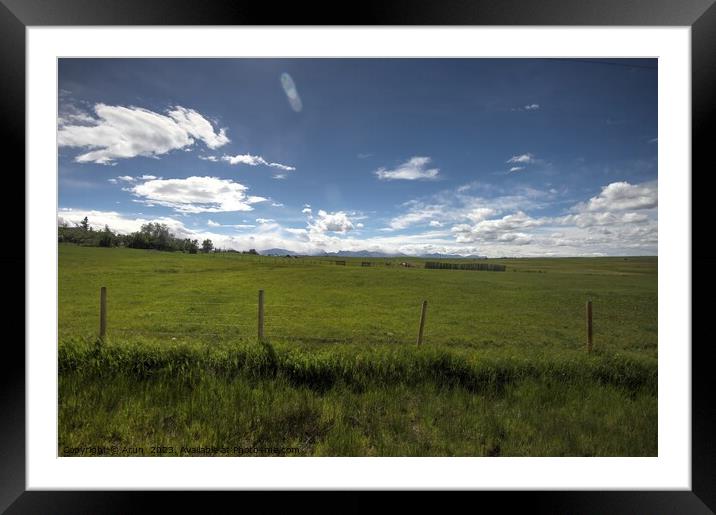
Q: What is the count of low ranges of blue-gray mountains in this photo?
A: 1